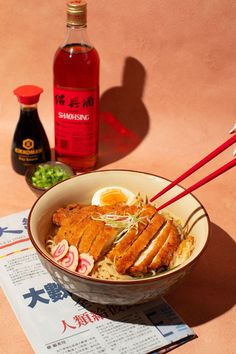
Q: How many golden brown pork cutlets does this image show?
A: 2